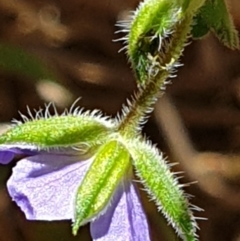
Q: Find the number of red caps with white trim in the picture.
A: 0